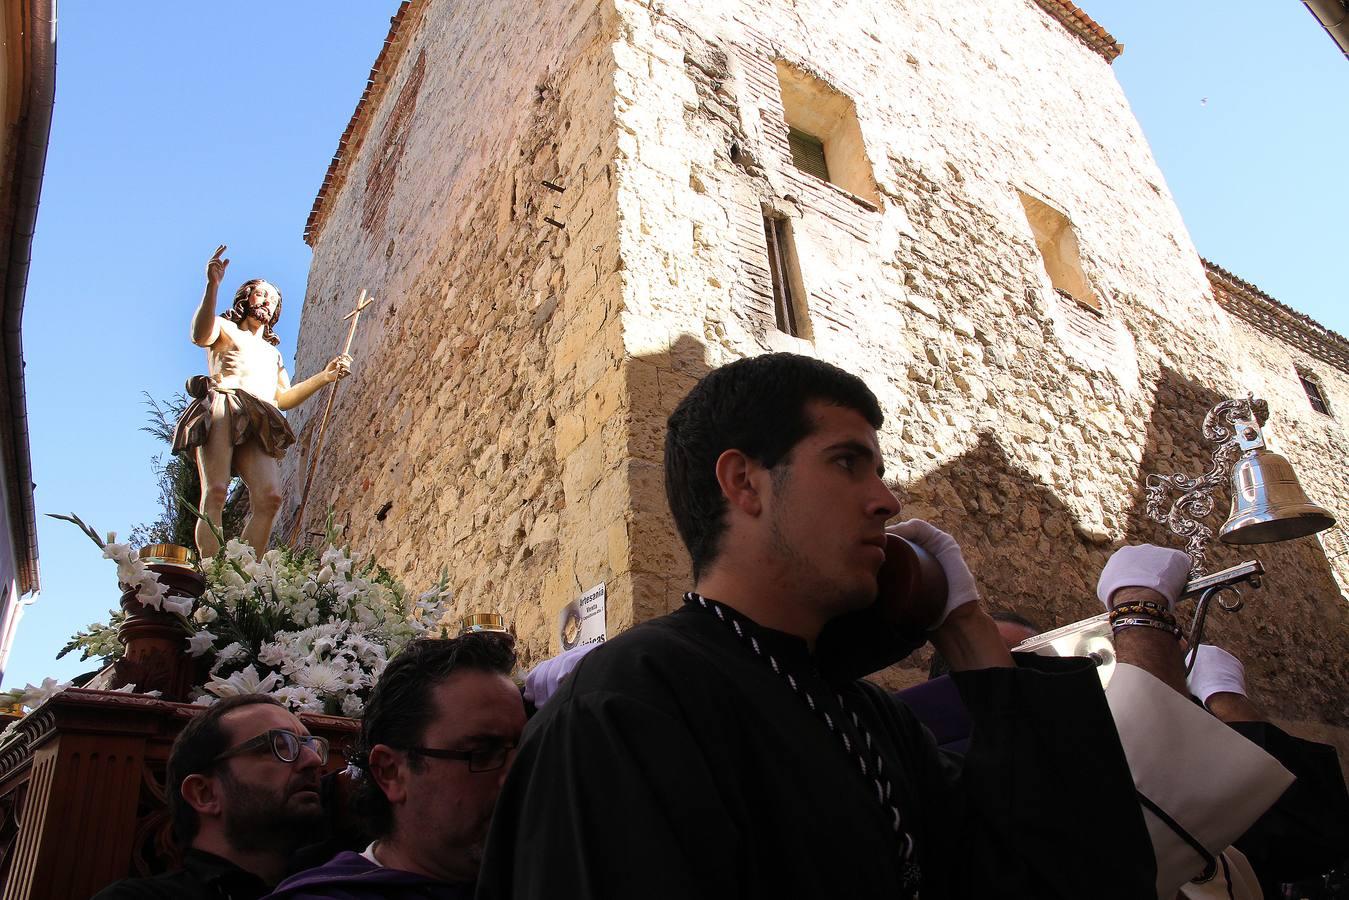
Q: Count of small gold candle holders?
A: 2